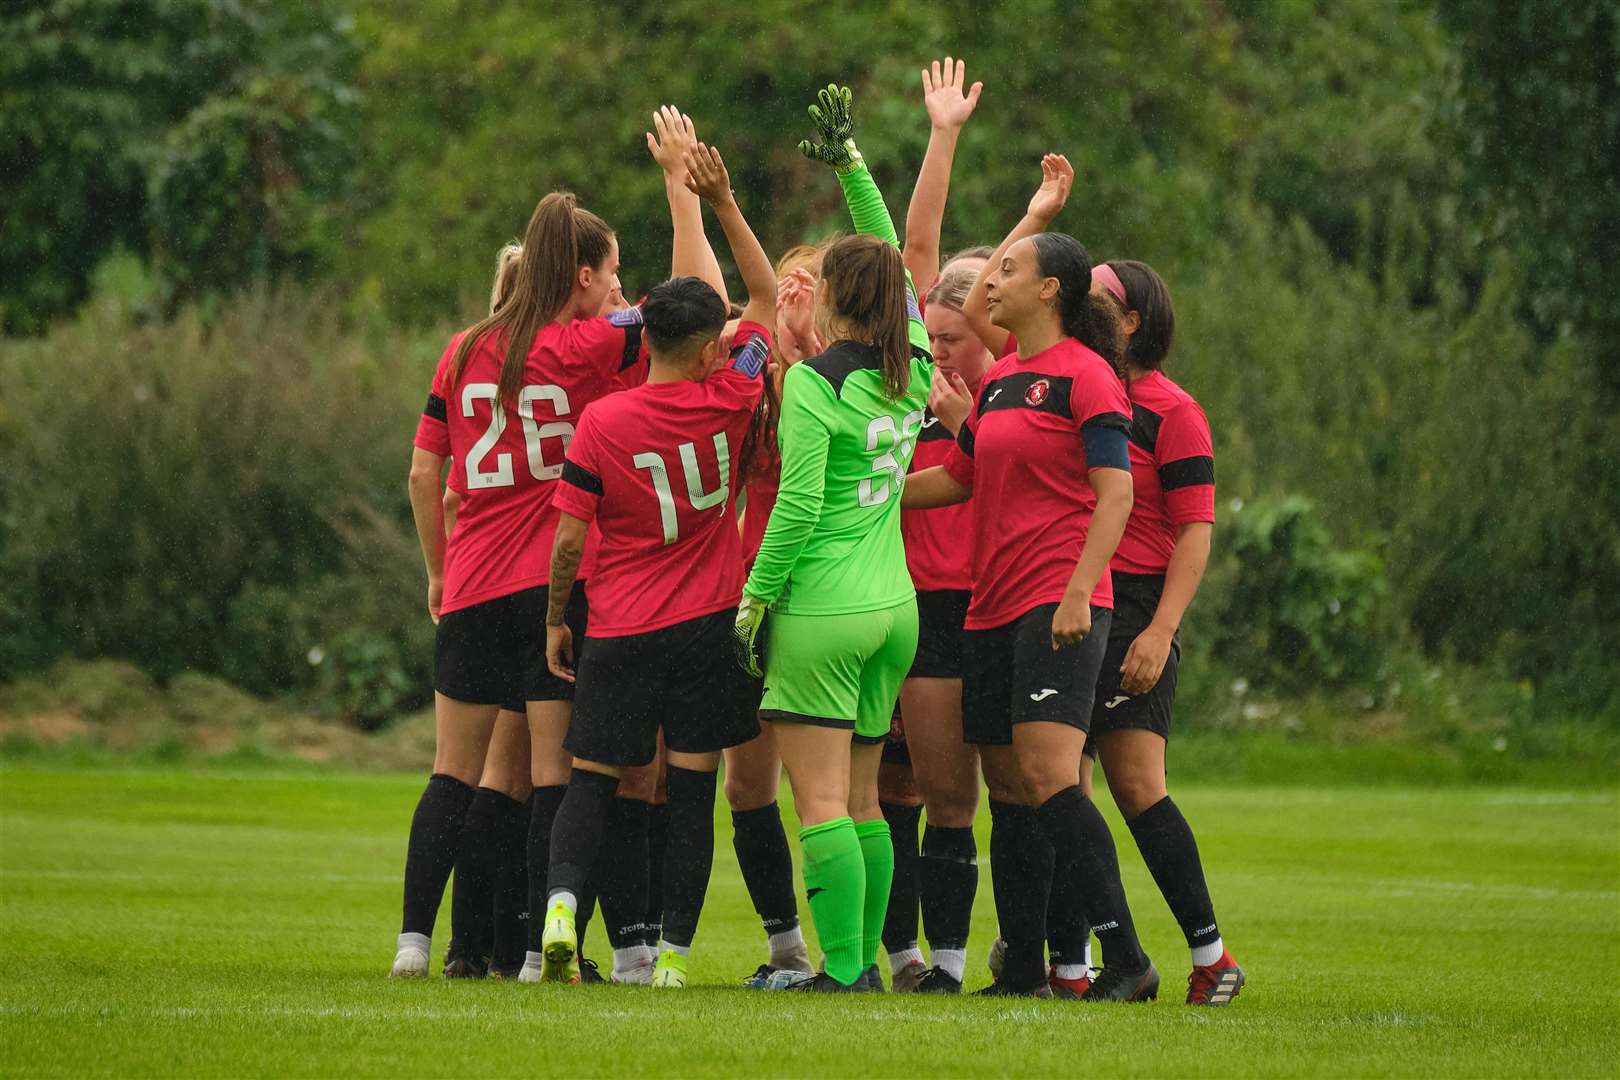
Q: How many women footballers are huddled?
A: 11